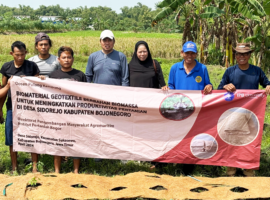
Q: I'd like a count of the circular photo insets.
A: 3